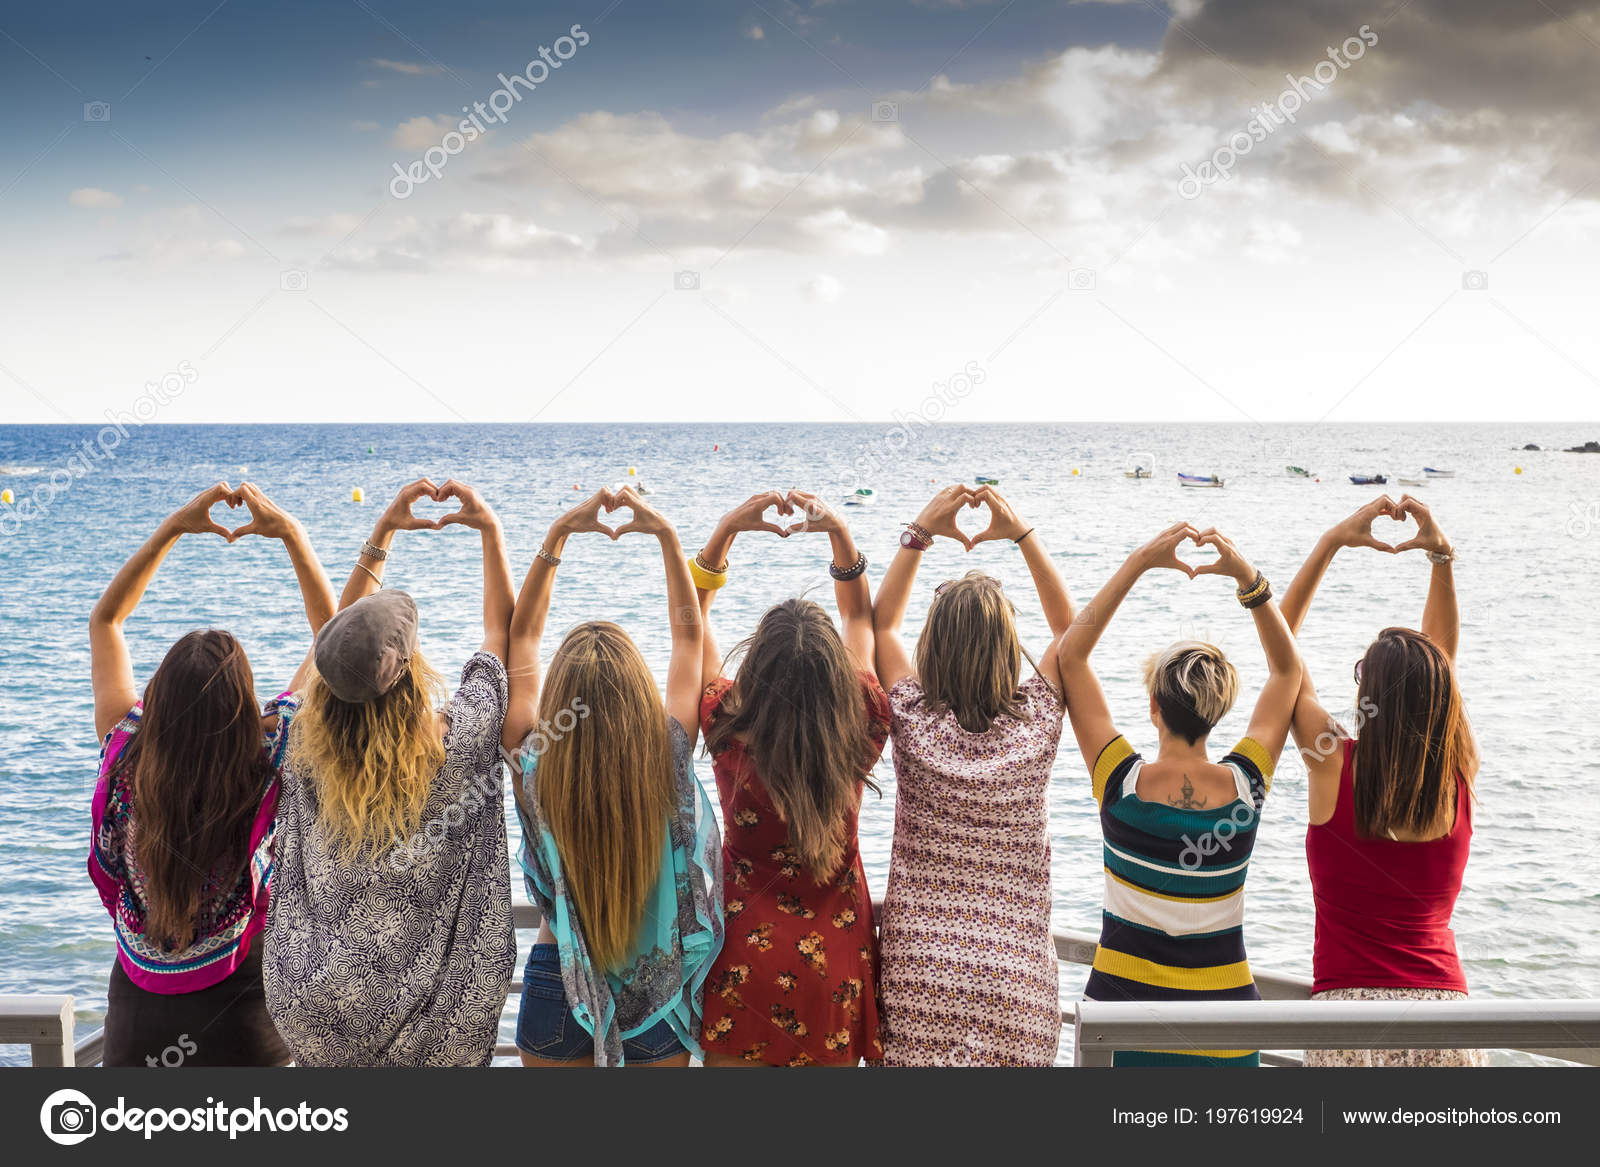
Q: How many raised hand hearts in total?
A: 7